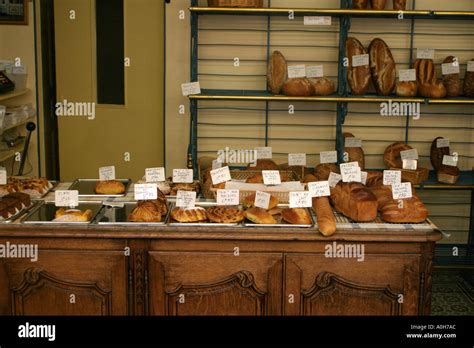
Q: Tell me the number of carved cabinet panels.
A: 3